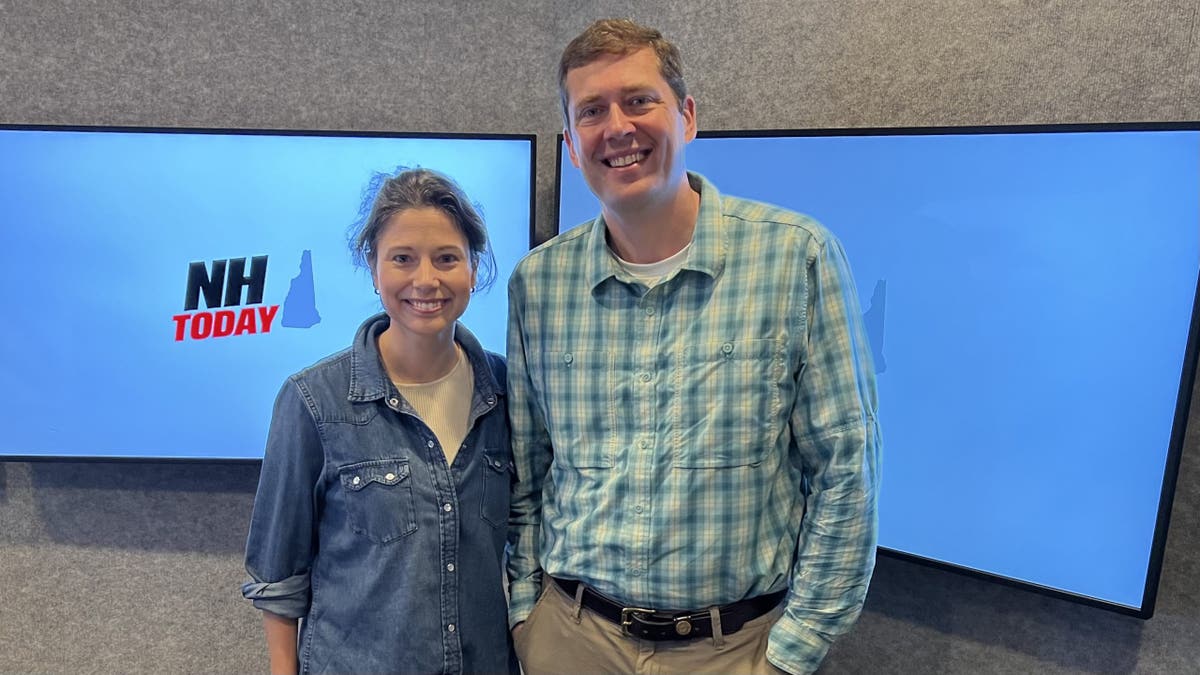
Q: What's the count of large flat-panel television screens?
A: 2